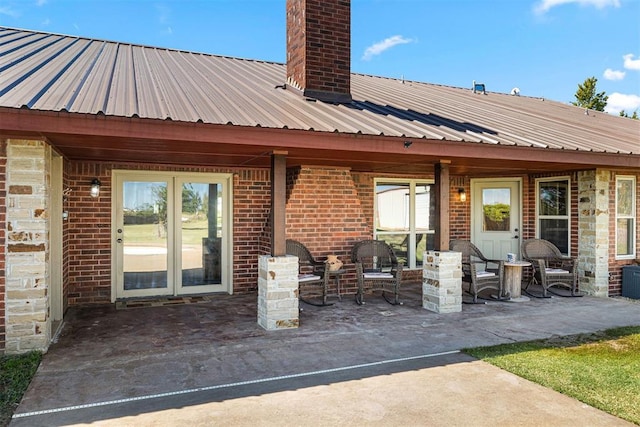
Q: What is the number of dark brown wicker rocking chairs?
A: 4